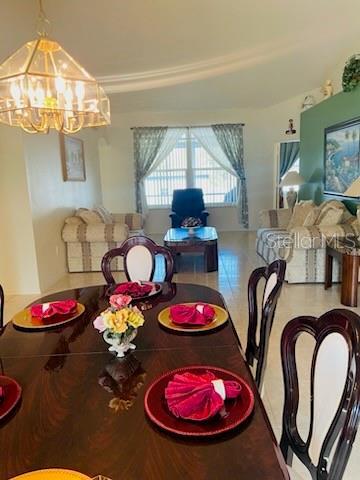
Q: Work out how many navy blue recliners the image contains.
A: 1